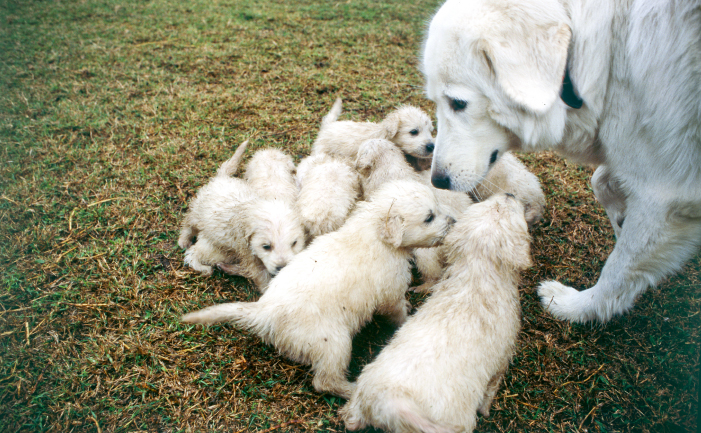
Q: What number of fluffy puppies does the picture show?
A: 8